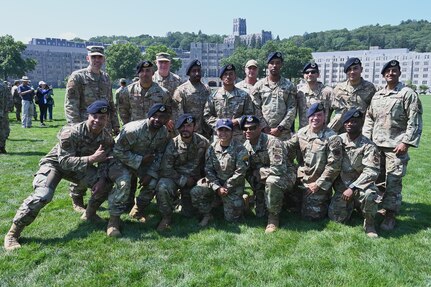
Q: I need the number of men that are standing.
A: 10